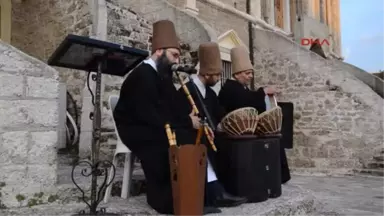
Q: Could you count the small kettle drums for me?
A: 2